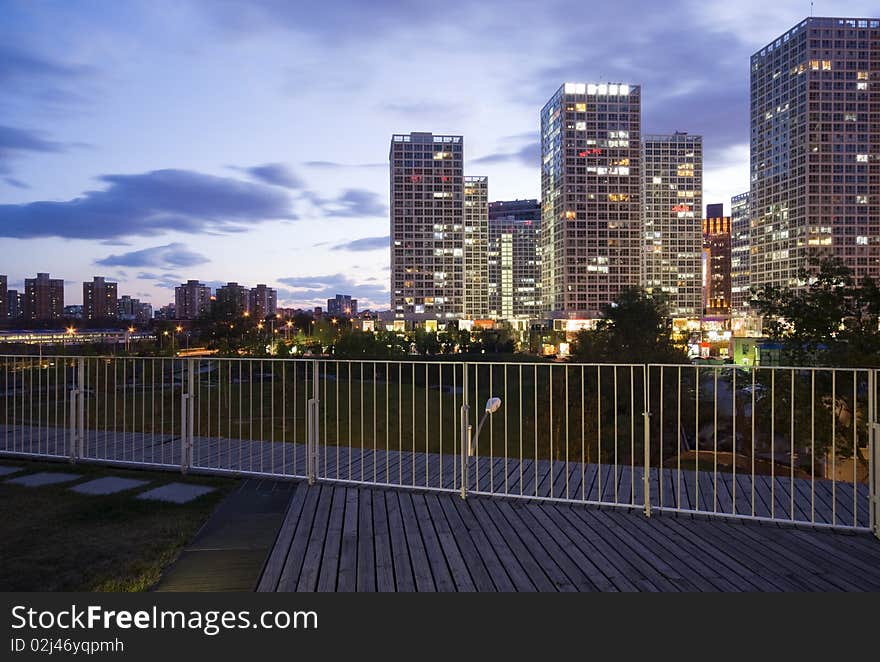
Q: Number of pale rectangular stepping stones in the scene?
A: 4